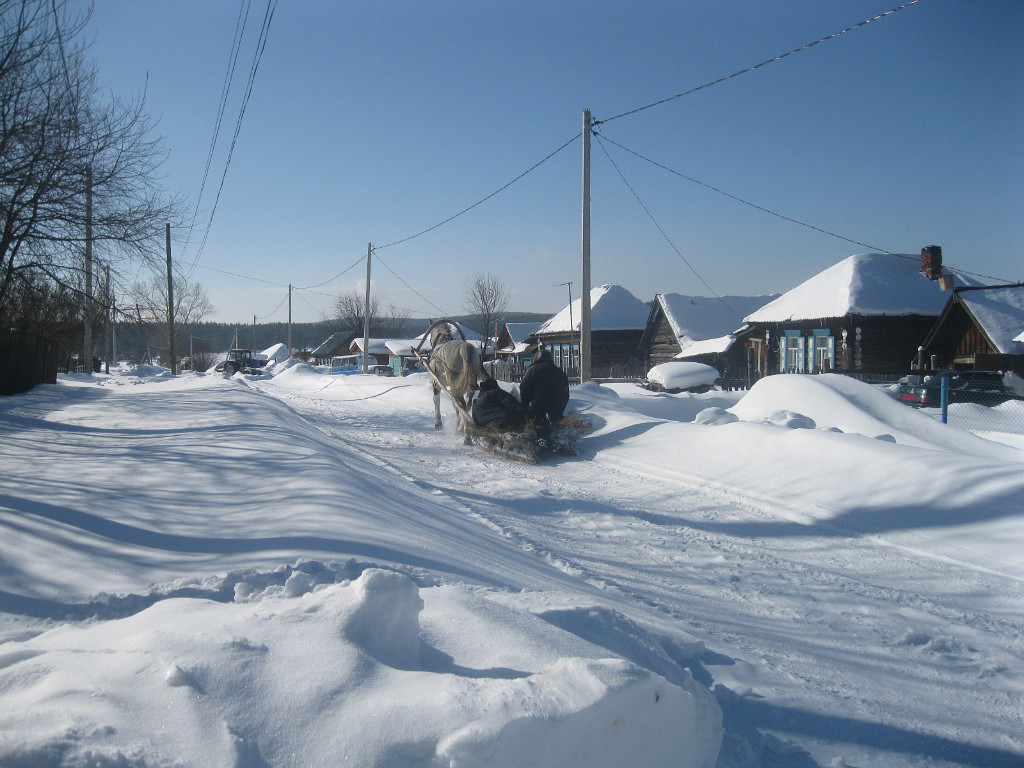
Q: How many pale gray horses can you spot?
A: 1